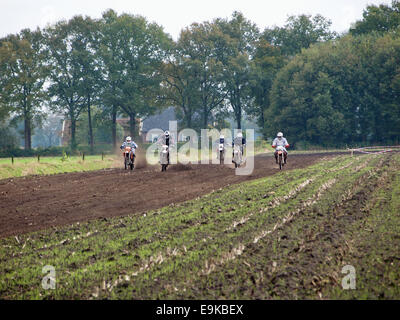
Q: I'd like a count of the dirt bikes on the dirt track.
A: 5